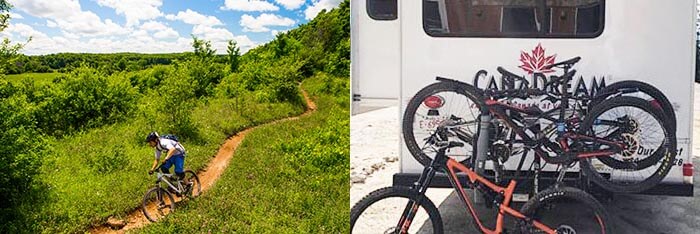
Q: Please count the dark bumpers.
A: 1